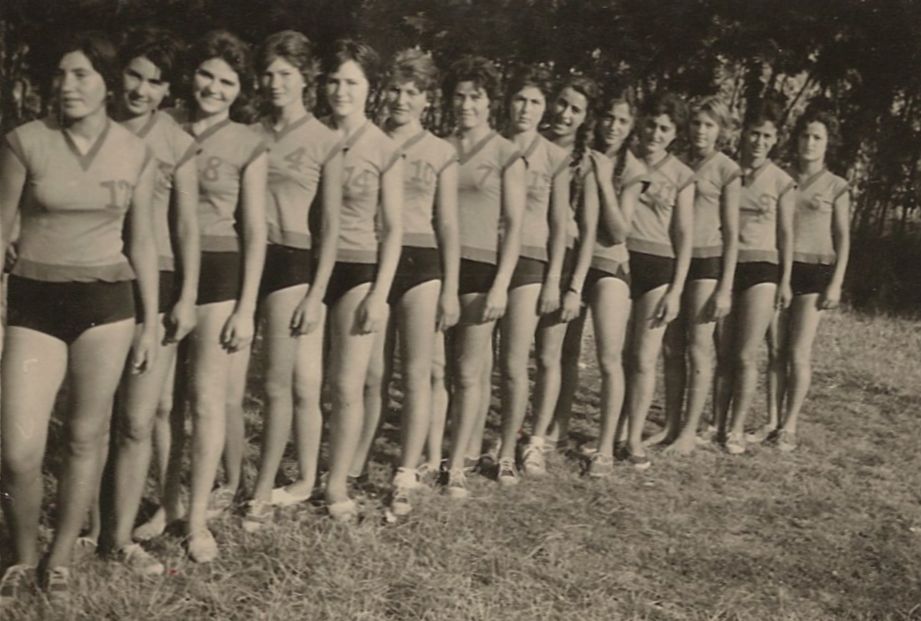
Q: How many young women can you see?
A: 14